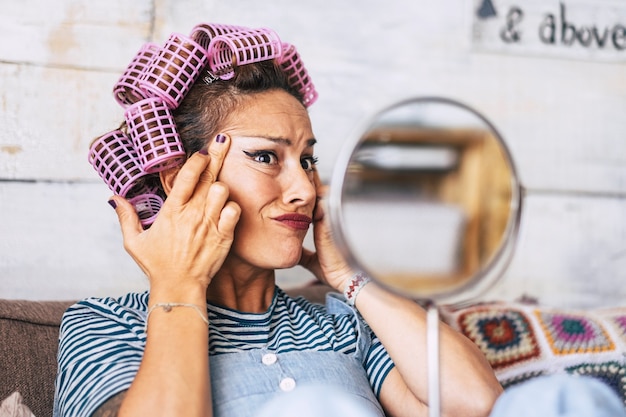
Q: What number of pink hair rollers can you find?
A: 8